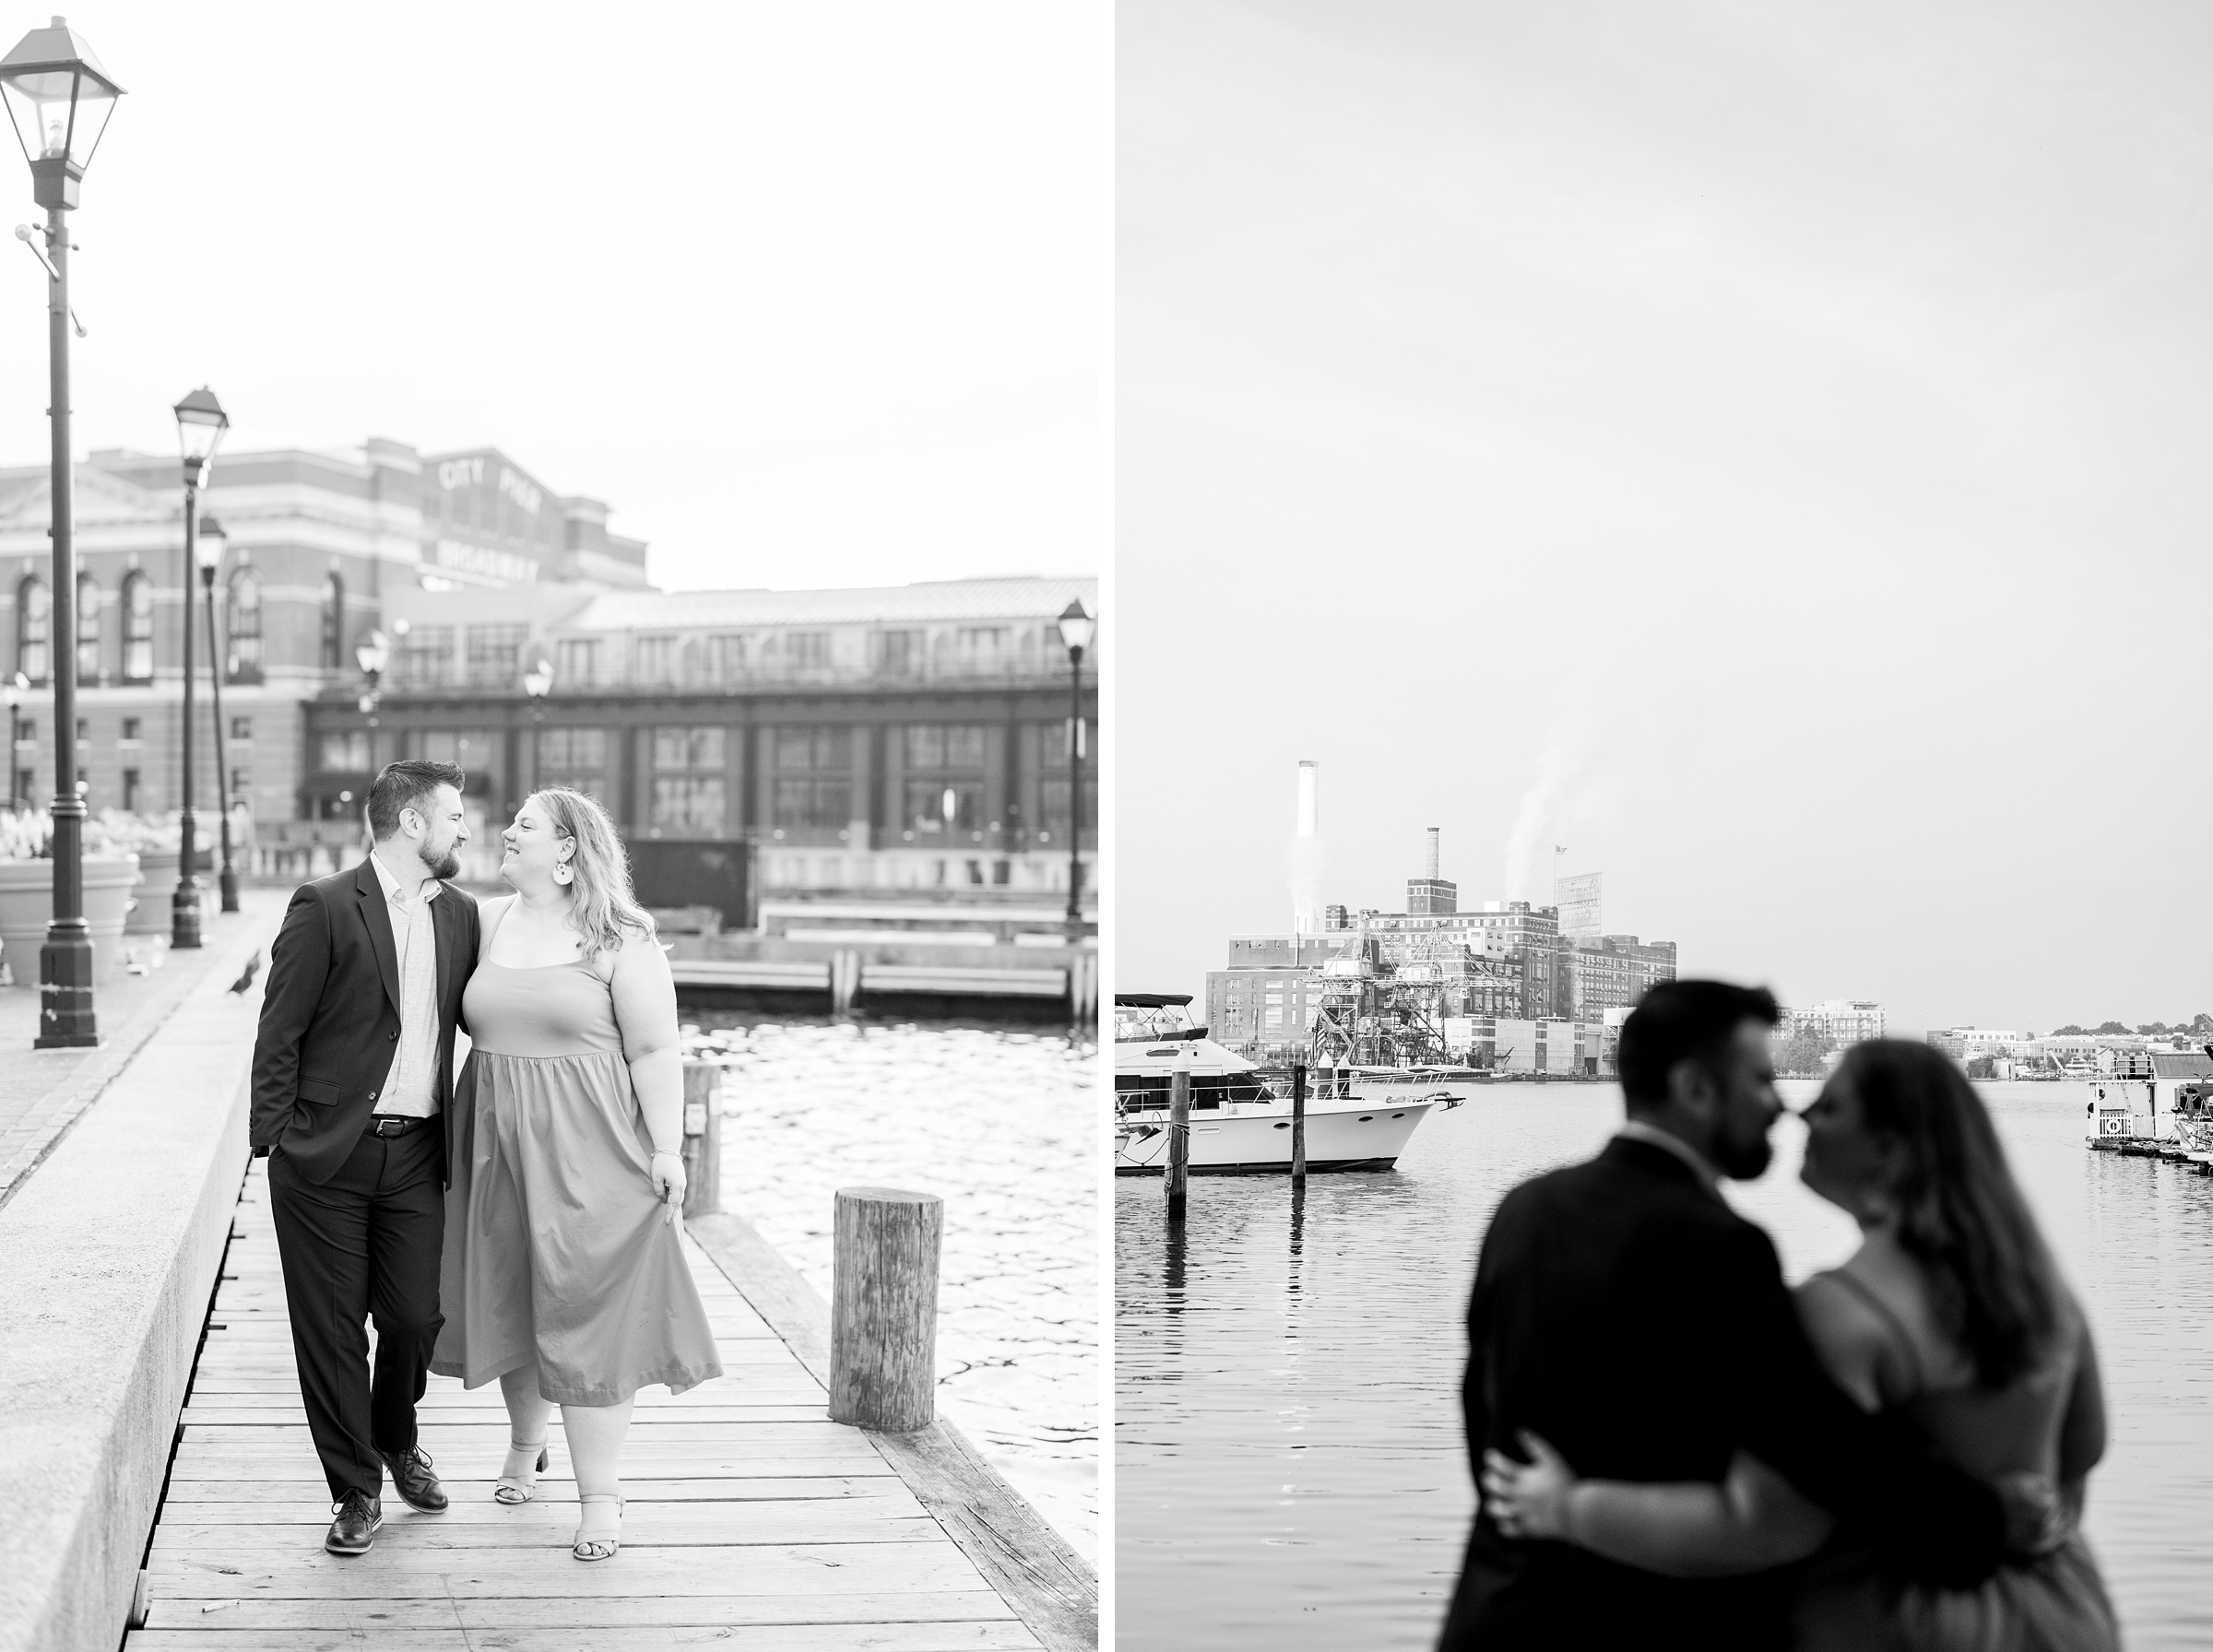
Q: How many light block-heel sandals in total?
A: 2